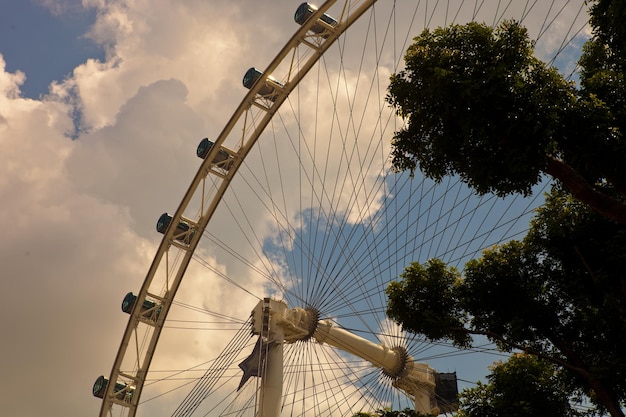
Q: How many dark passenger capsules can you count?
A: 6